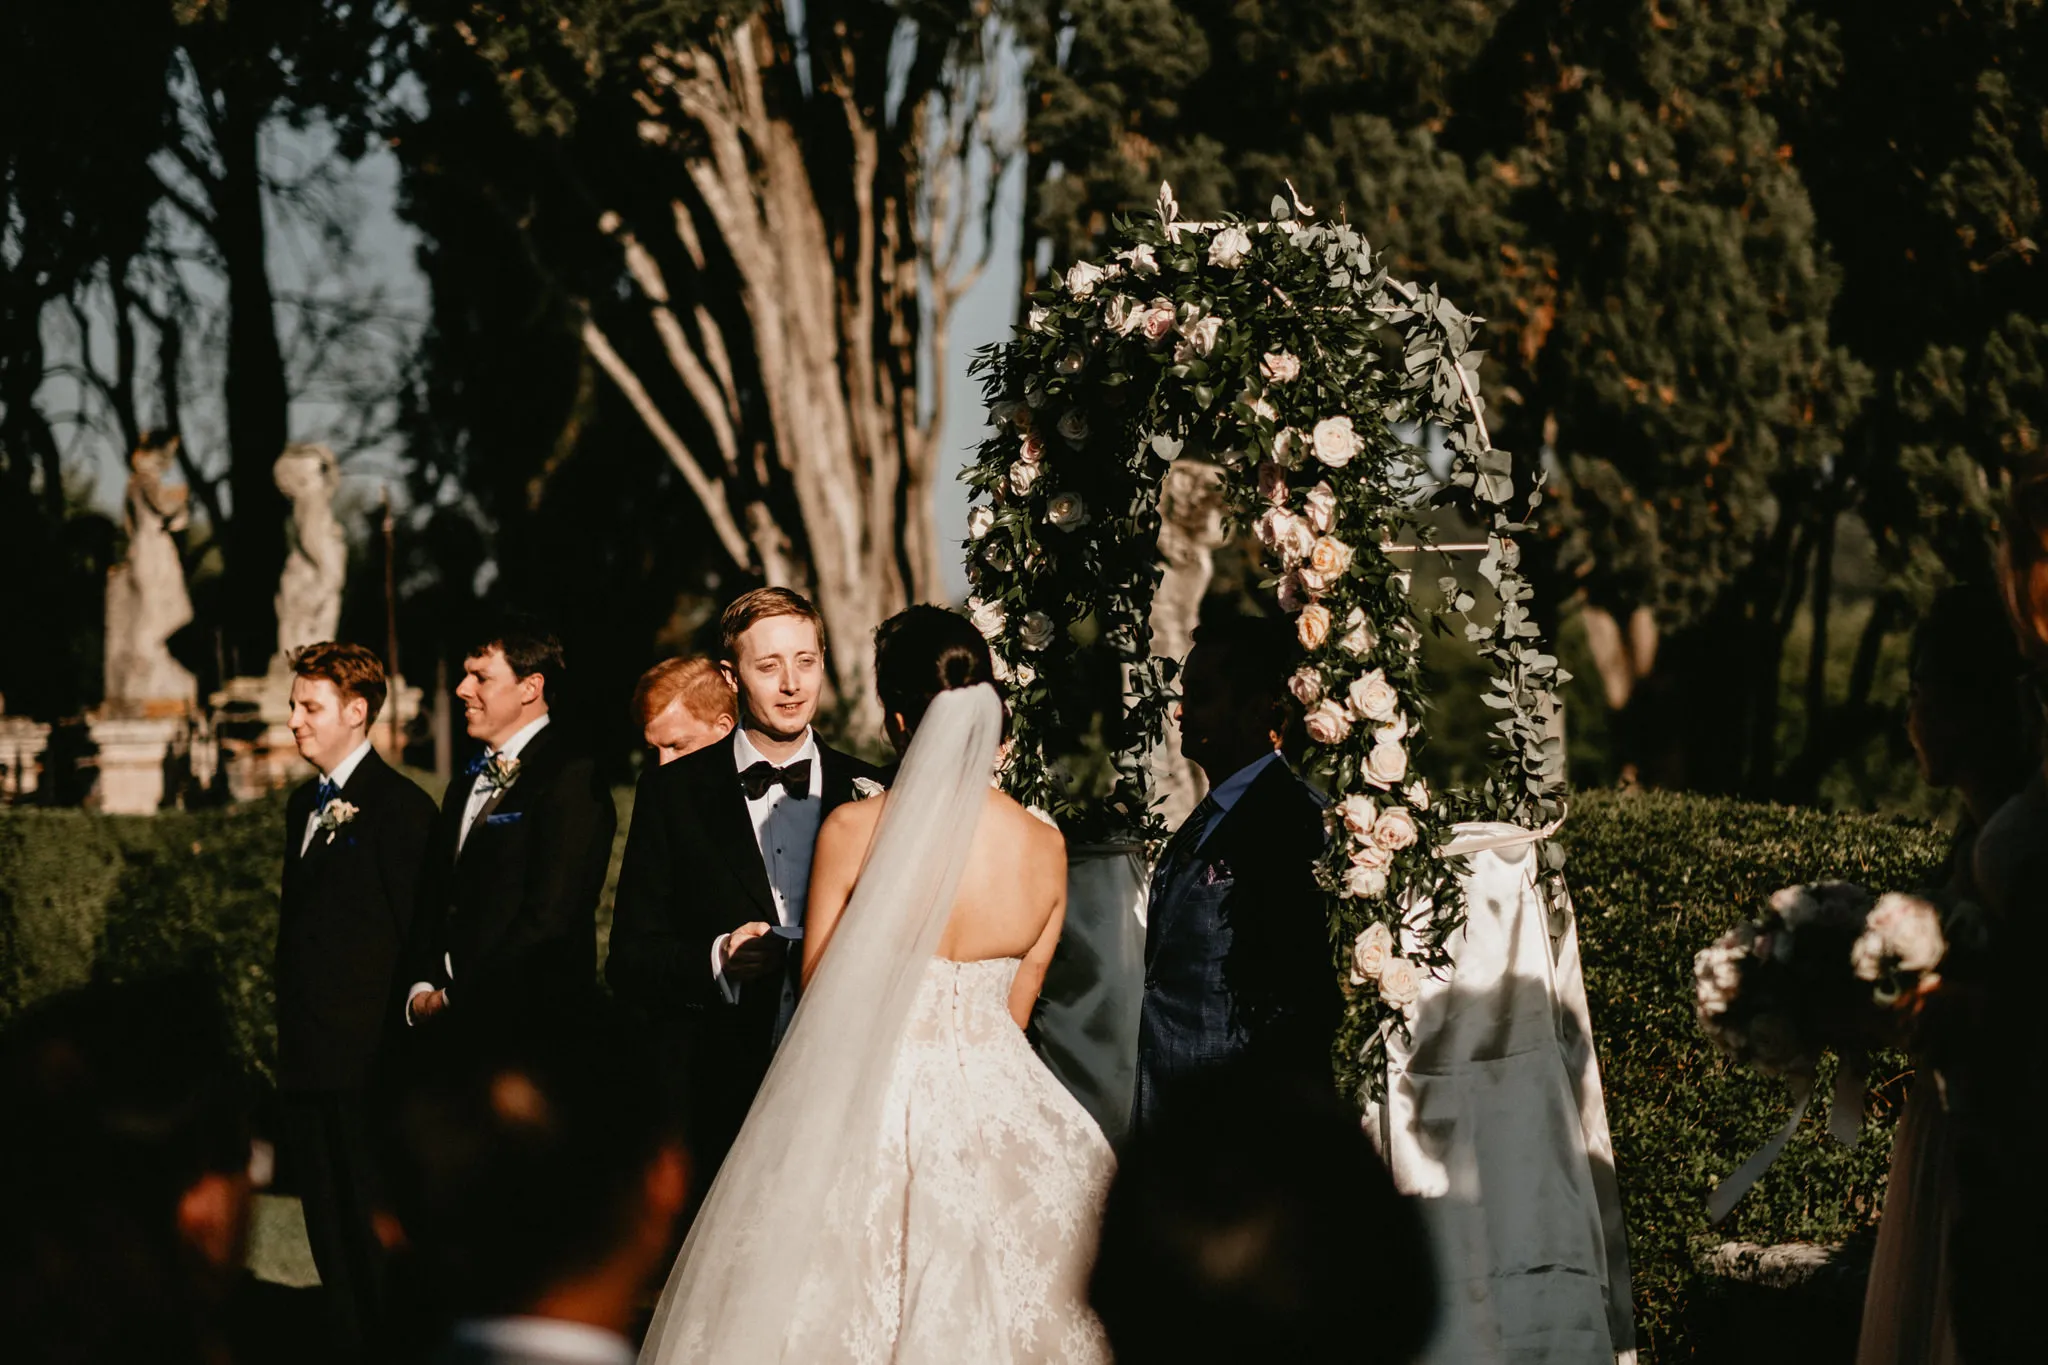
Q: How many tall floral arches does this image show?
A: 1